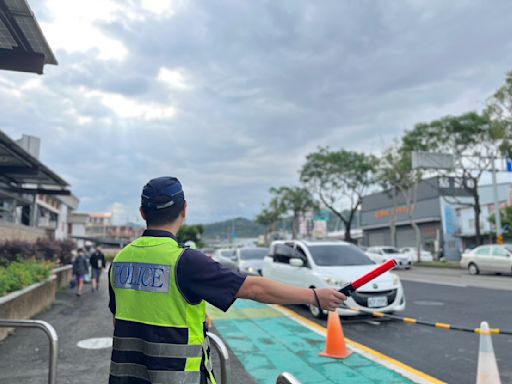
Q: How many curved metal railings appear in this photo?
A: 3